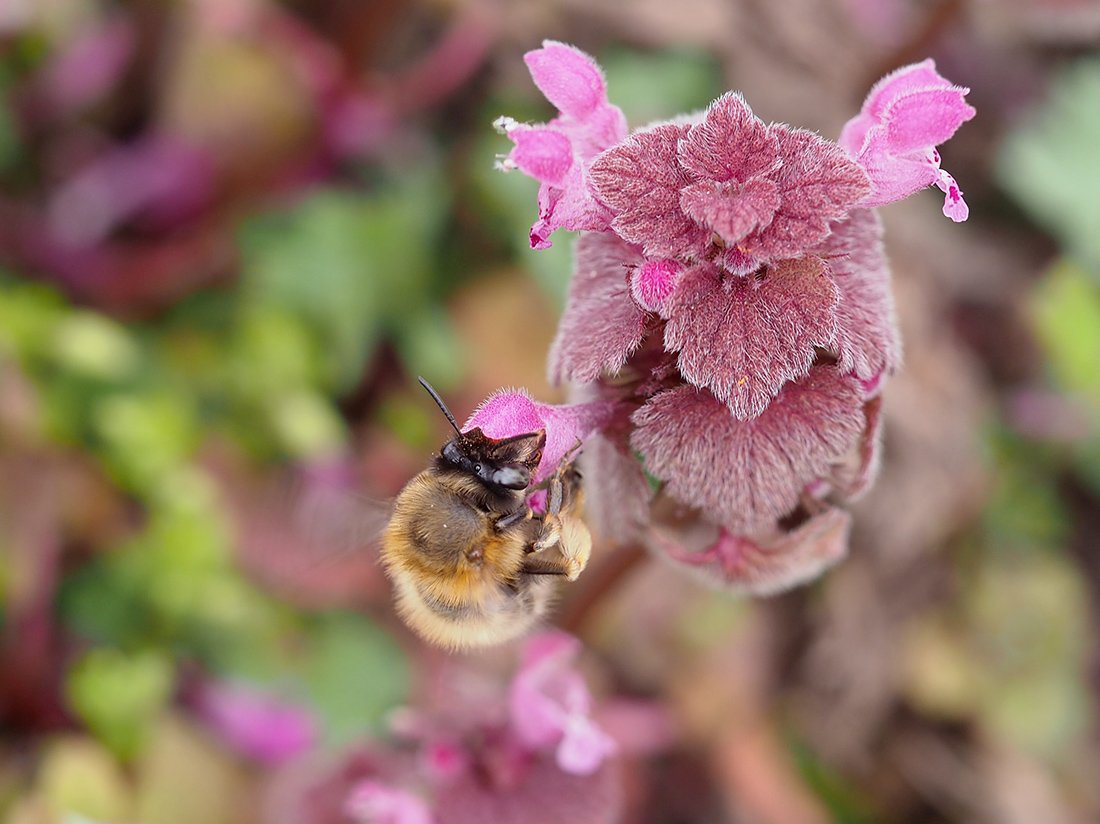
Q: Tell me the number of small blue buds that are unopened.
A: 0